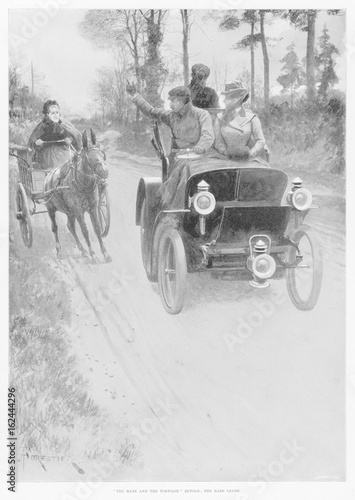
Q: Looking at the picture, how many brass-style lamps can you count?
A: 3